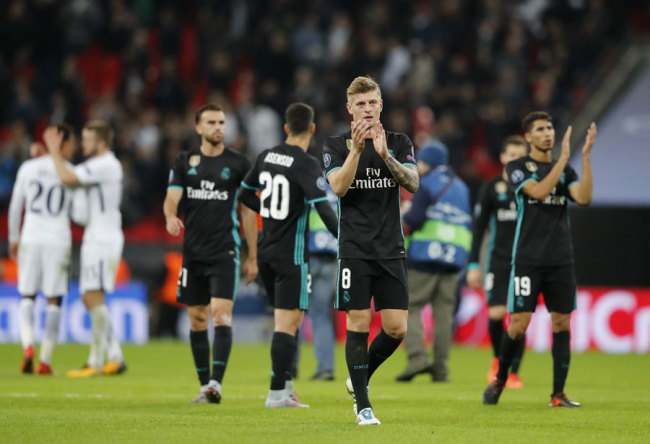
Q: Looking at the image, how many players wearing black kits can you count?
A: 5